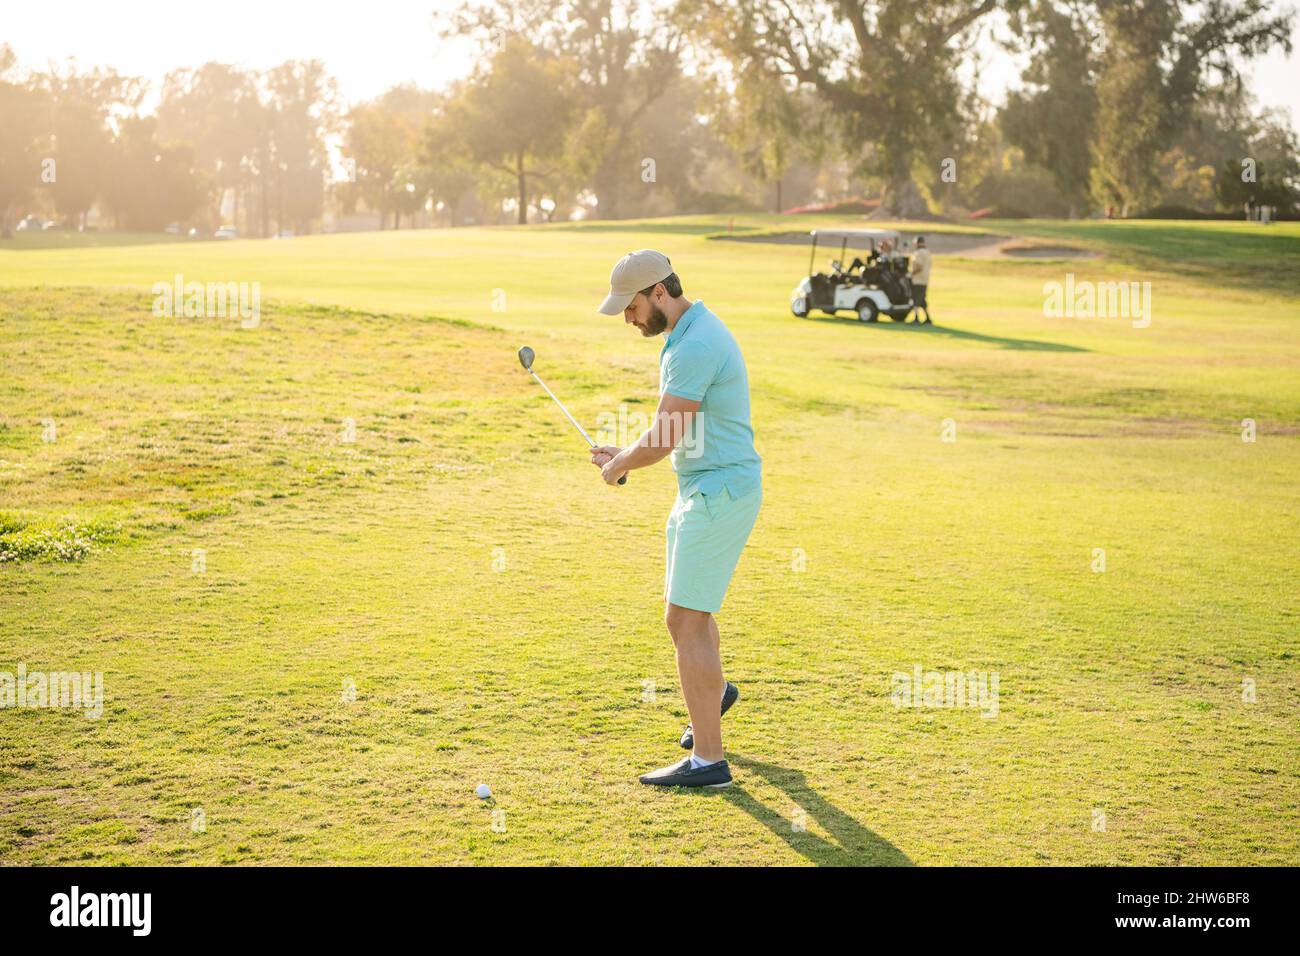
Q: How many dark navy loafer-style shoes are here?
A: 2